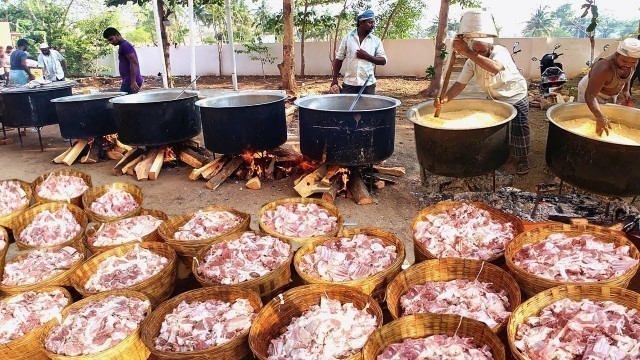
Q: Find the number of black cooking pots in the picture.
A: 7